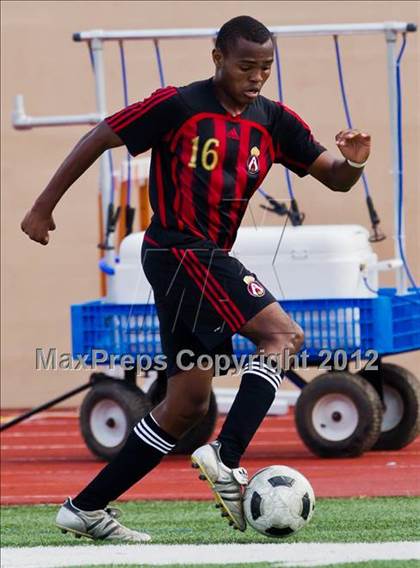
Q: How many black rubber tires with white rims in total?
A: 3